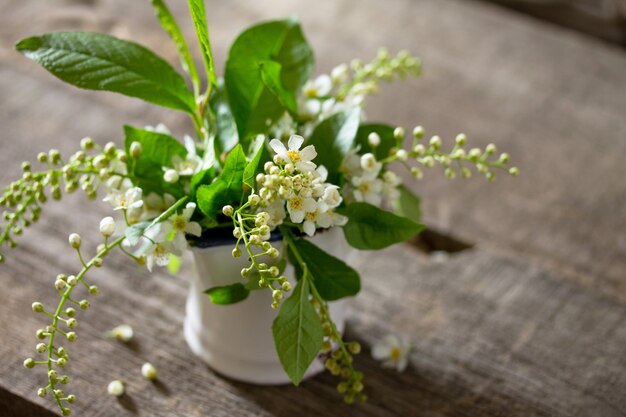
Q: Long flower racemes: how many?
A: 6